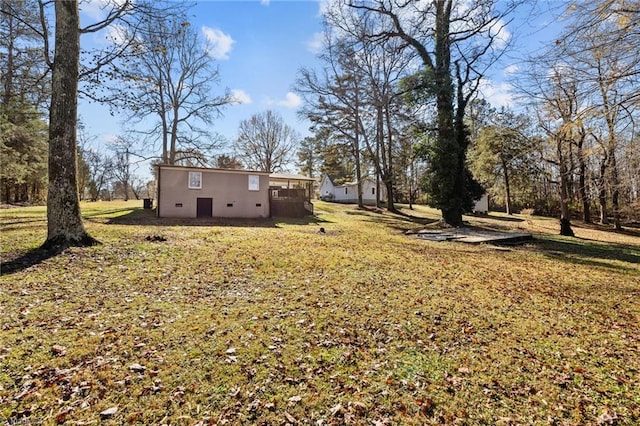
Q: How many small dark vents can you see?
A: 3